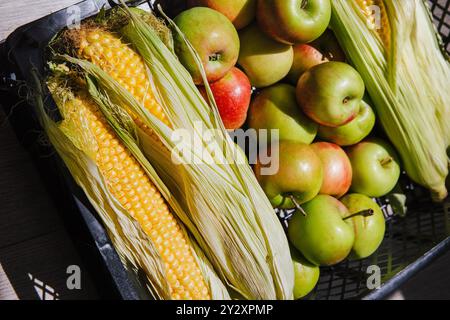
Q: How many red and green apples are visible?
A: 15